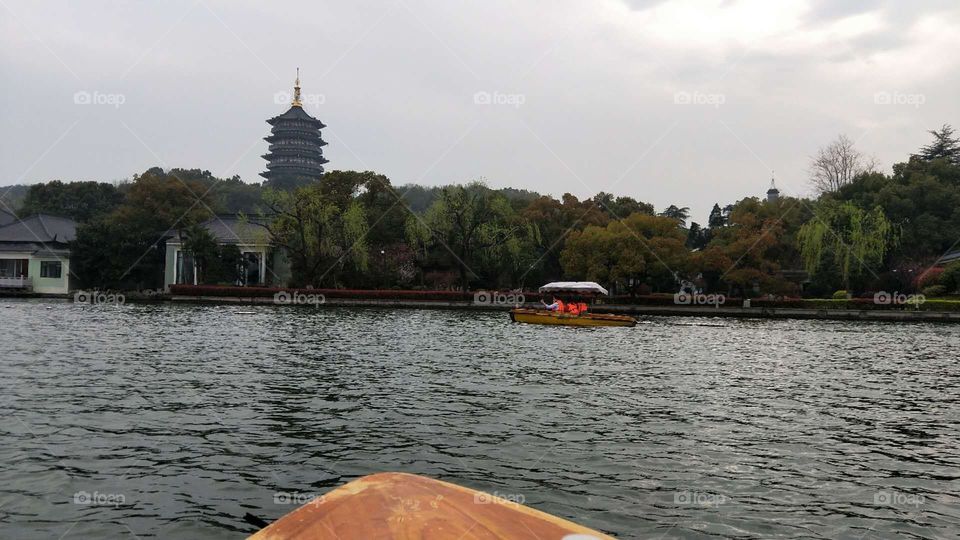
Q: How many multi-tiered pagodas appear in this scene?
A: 1